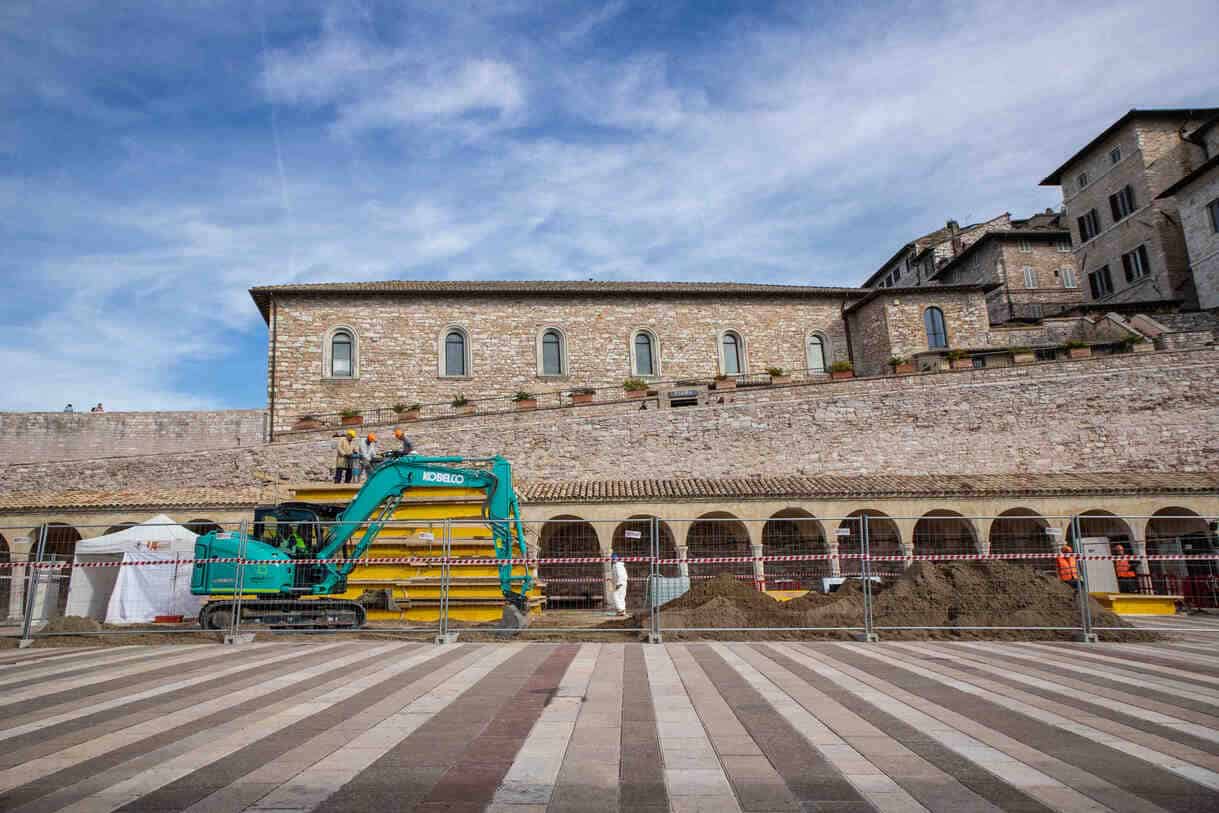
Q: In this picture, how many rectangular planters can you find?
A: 15